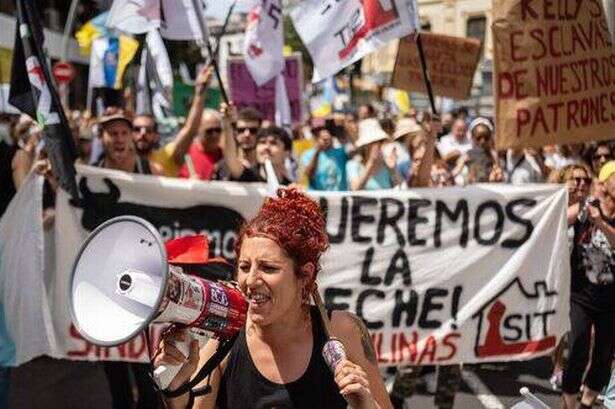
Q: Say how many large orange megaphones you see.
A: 0